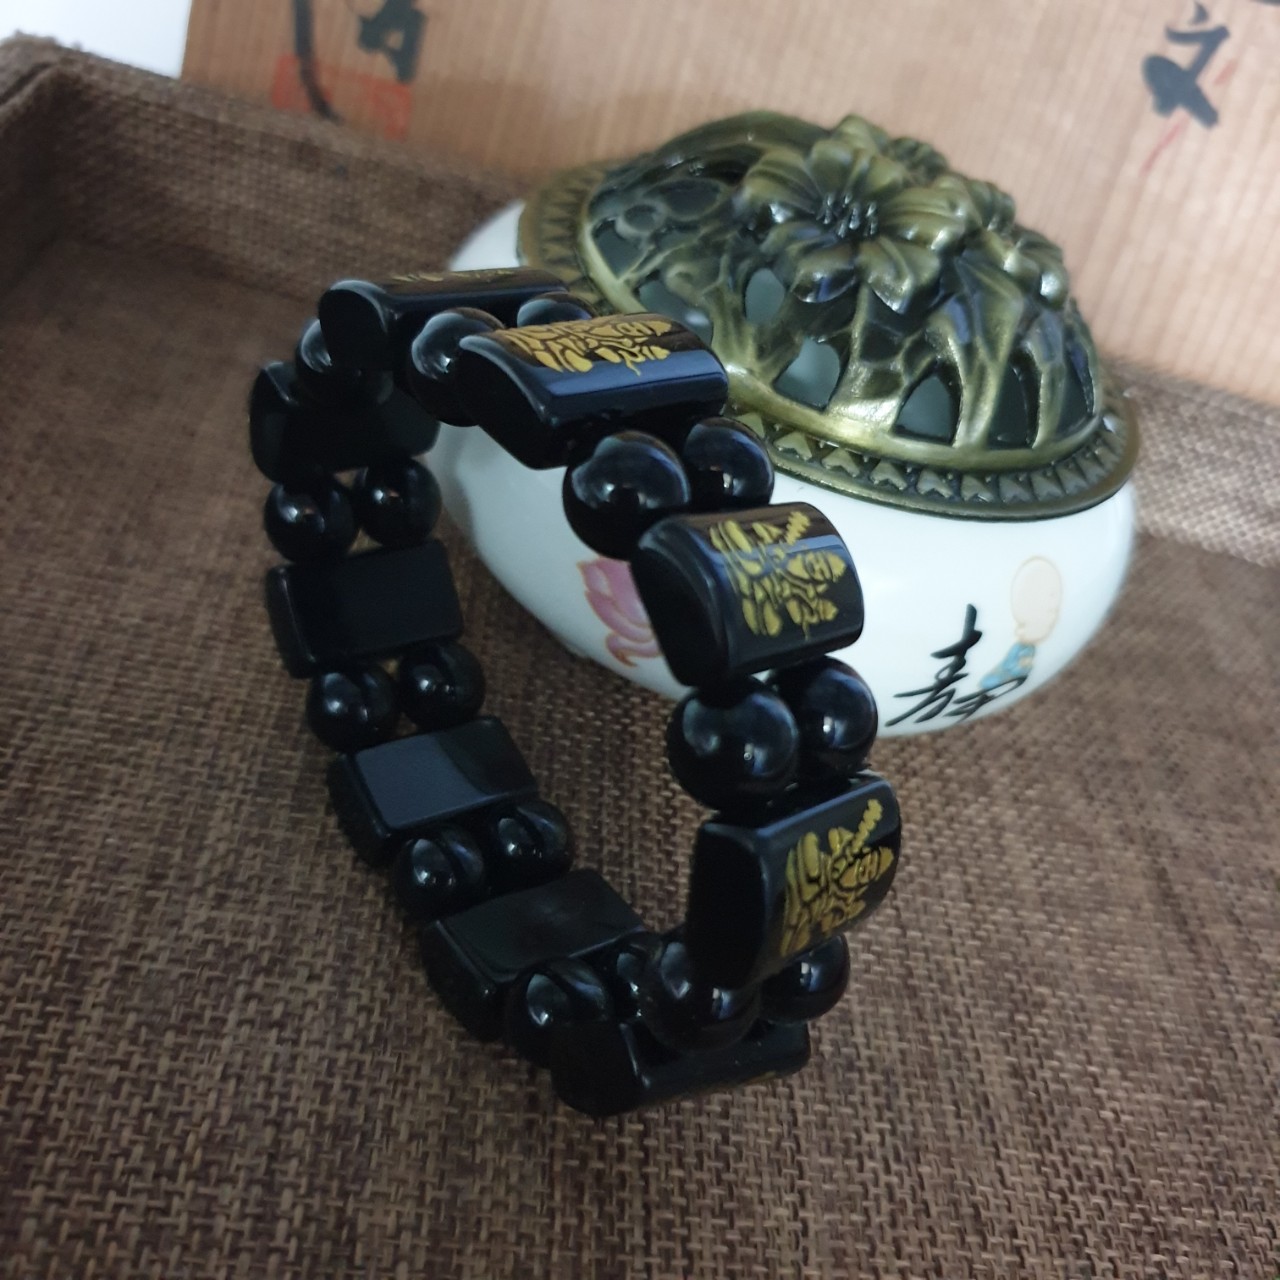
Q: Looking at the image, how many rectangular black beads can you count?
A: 9